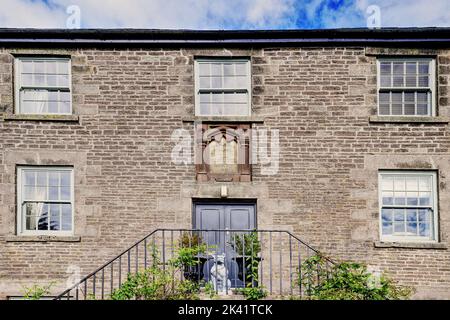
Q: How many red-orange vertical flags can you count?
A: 0